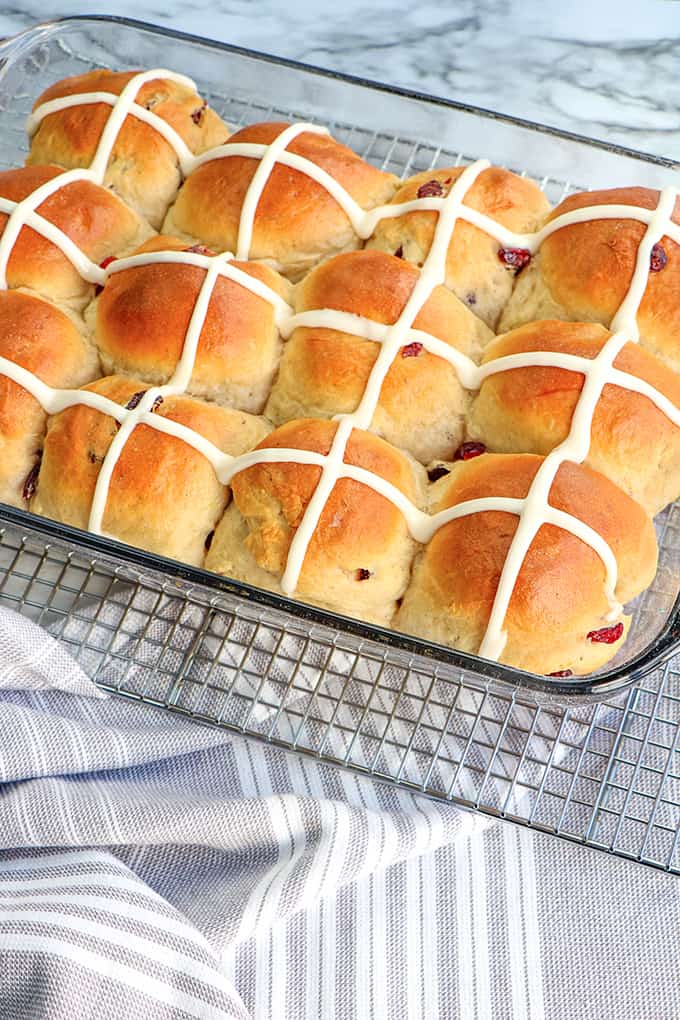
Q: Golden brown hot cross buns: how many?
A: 12